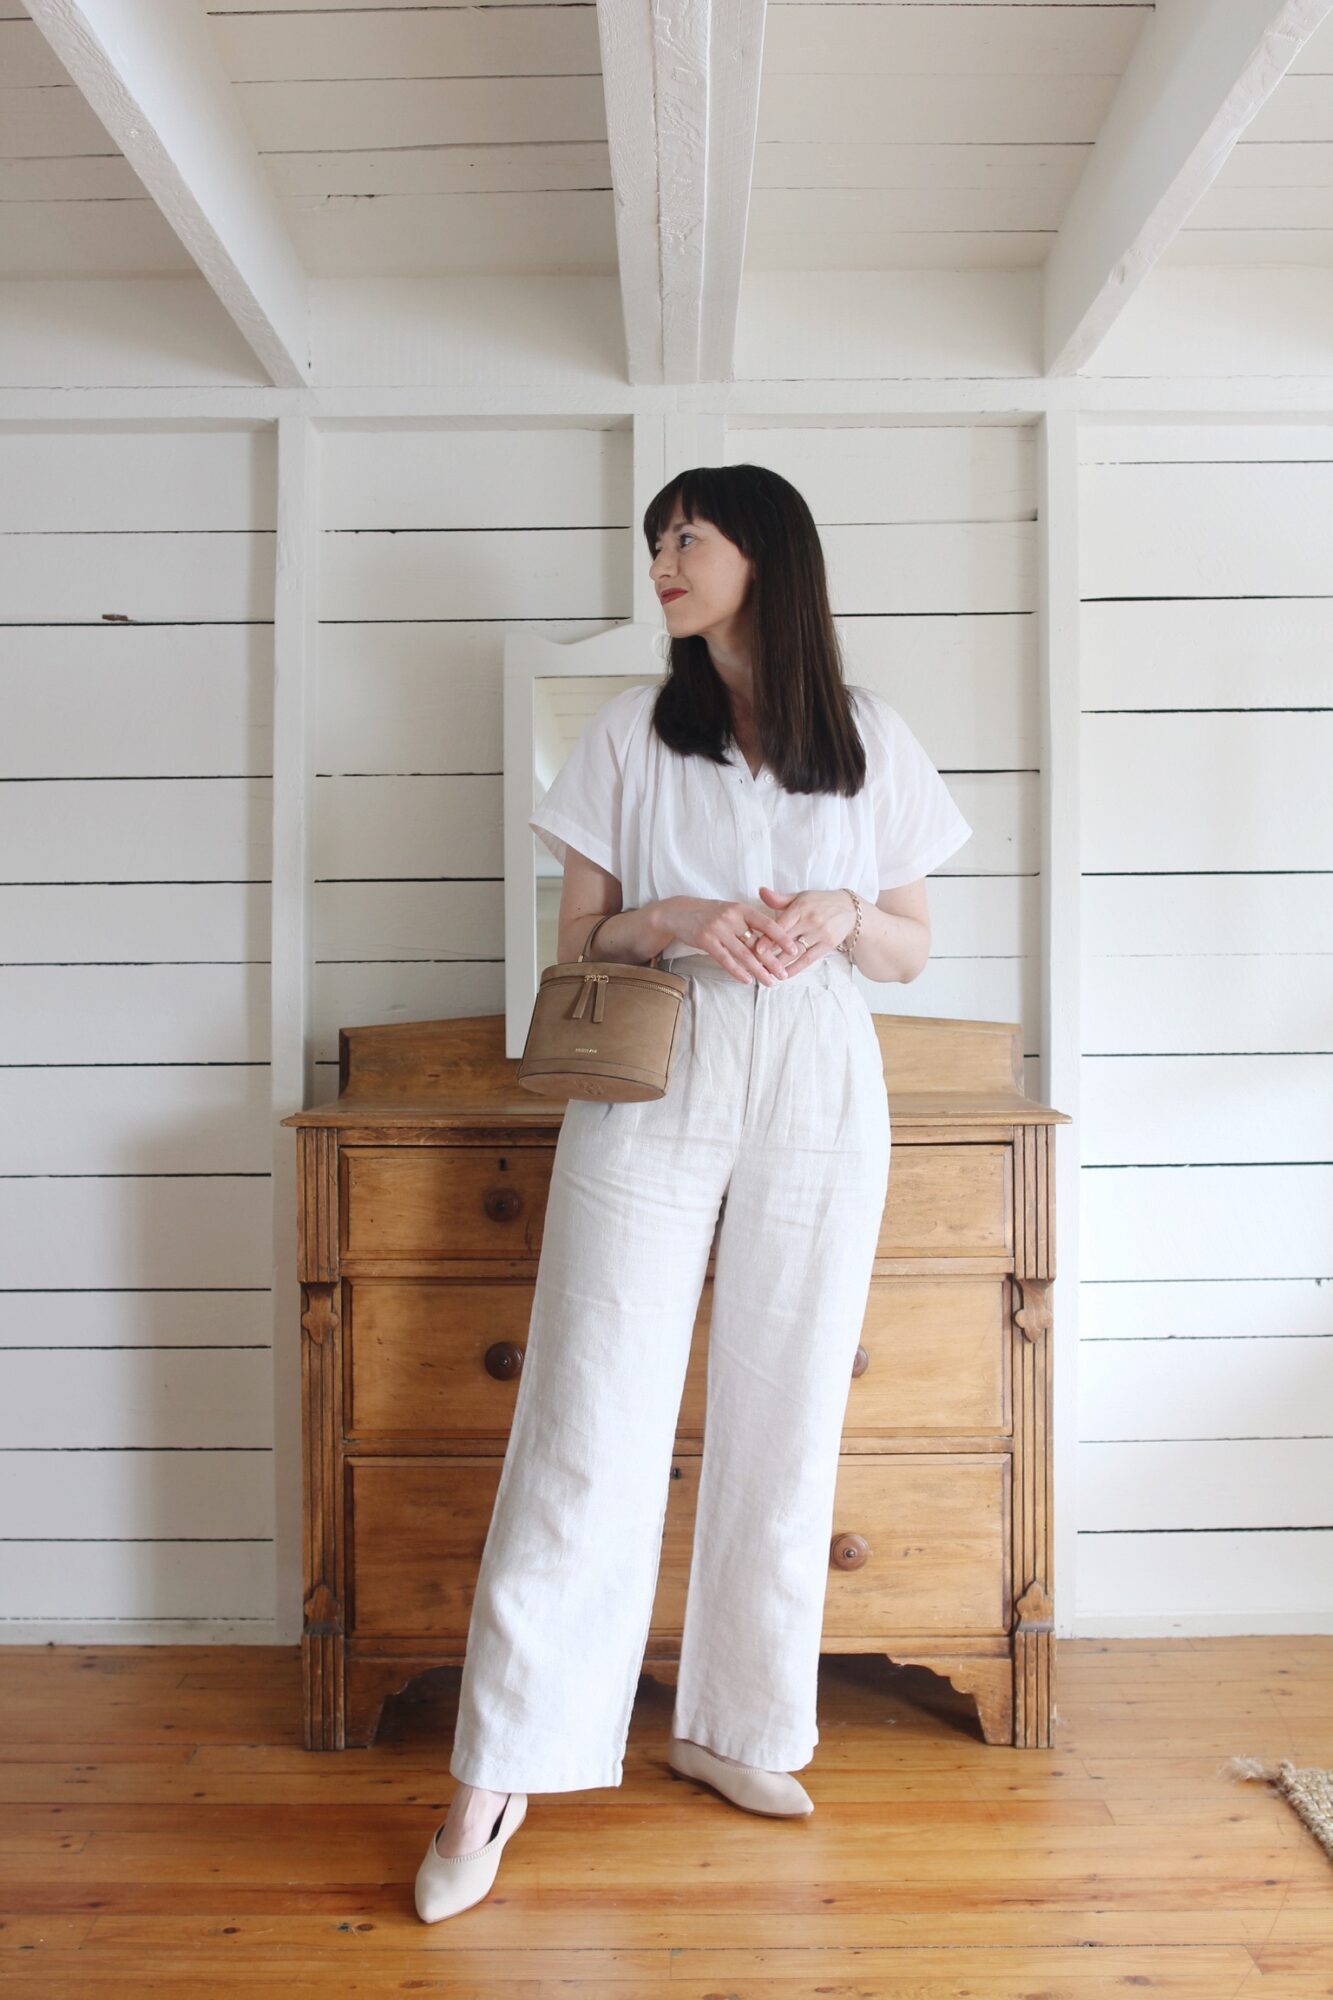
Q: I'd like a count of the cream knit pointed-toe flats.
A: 2